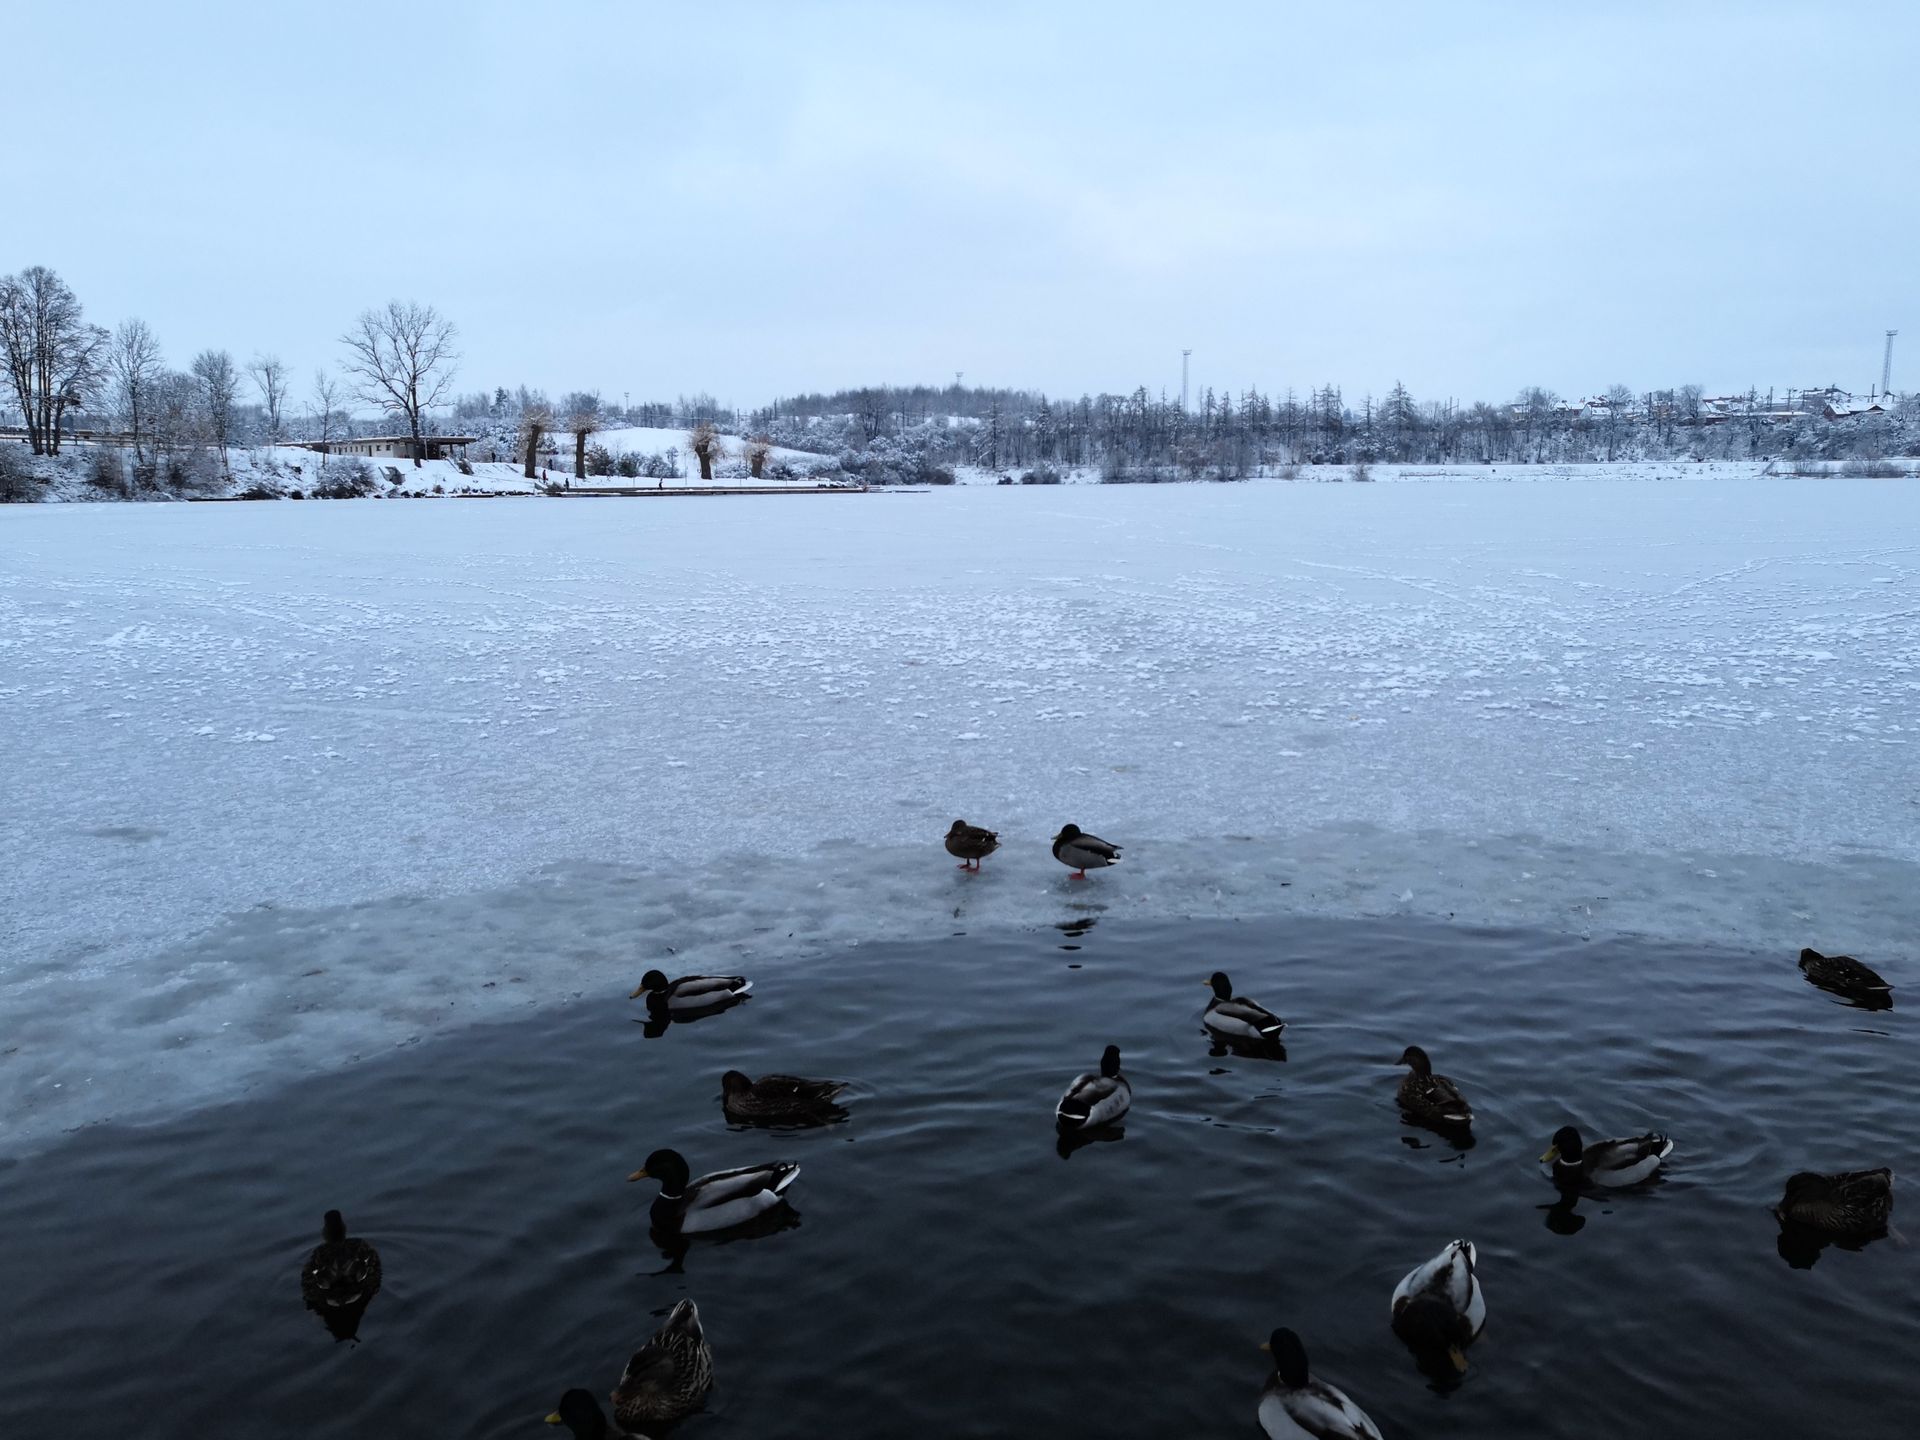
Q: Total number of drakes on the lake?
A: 9